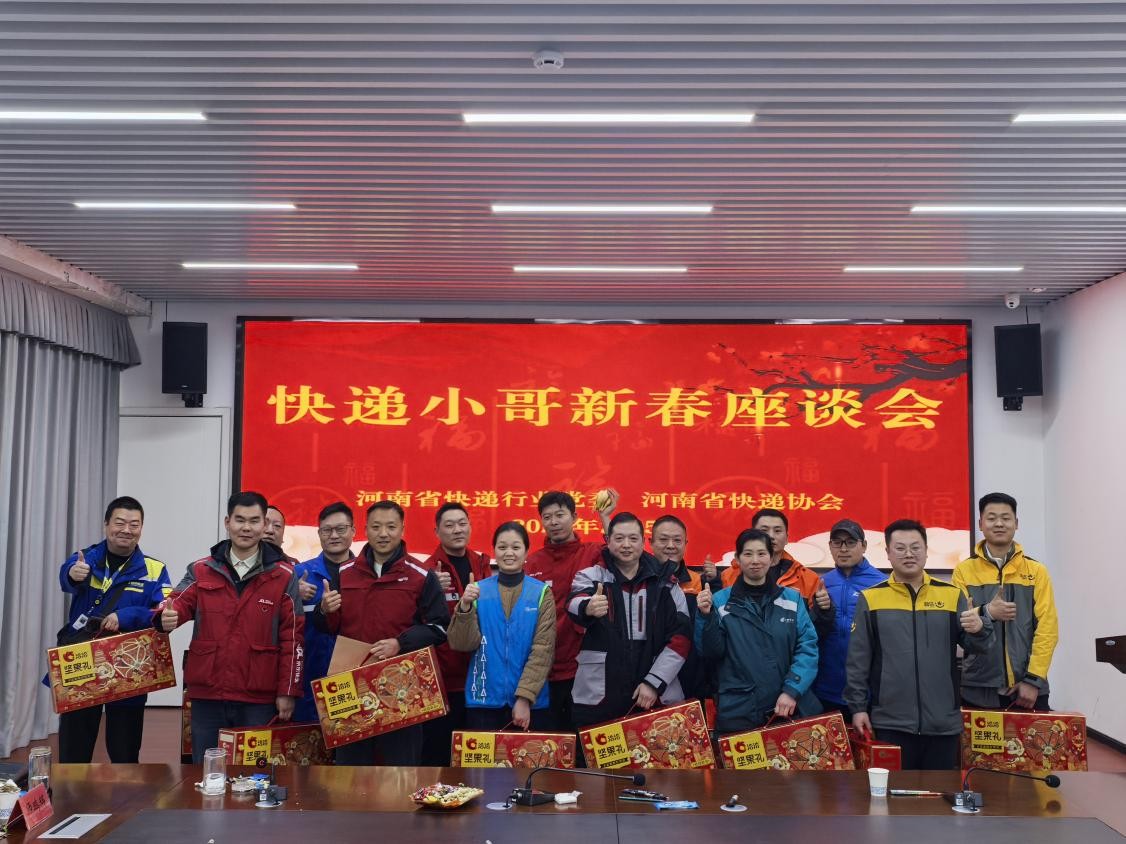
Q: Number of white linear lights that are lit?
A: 9